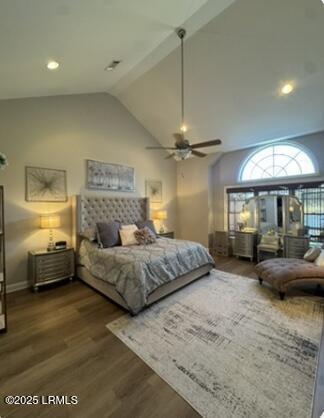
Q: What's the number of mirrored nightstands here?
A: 2